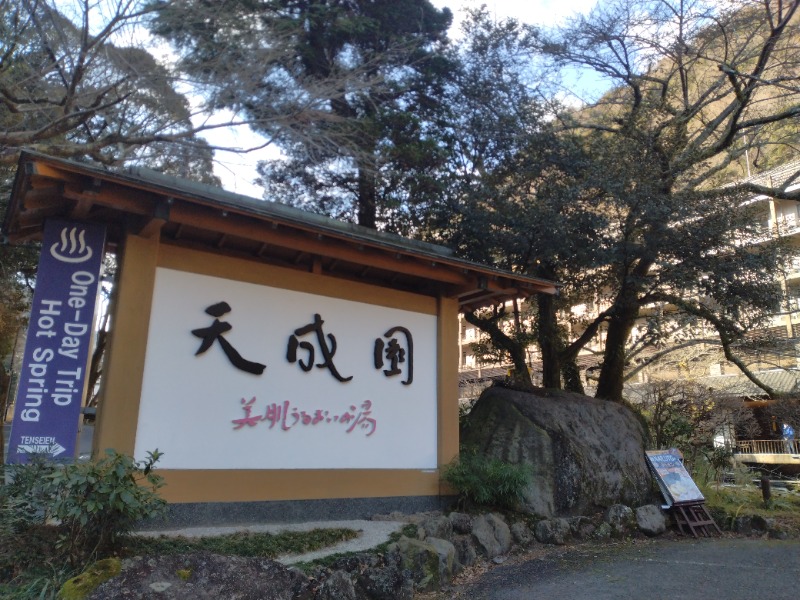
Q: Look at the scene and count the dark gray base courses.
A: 1